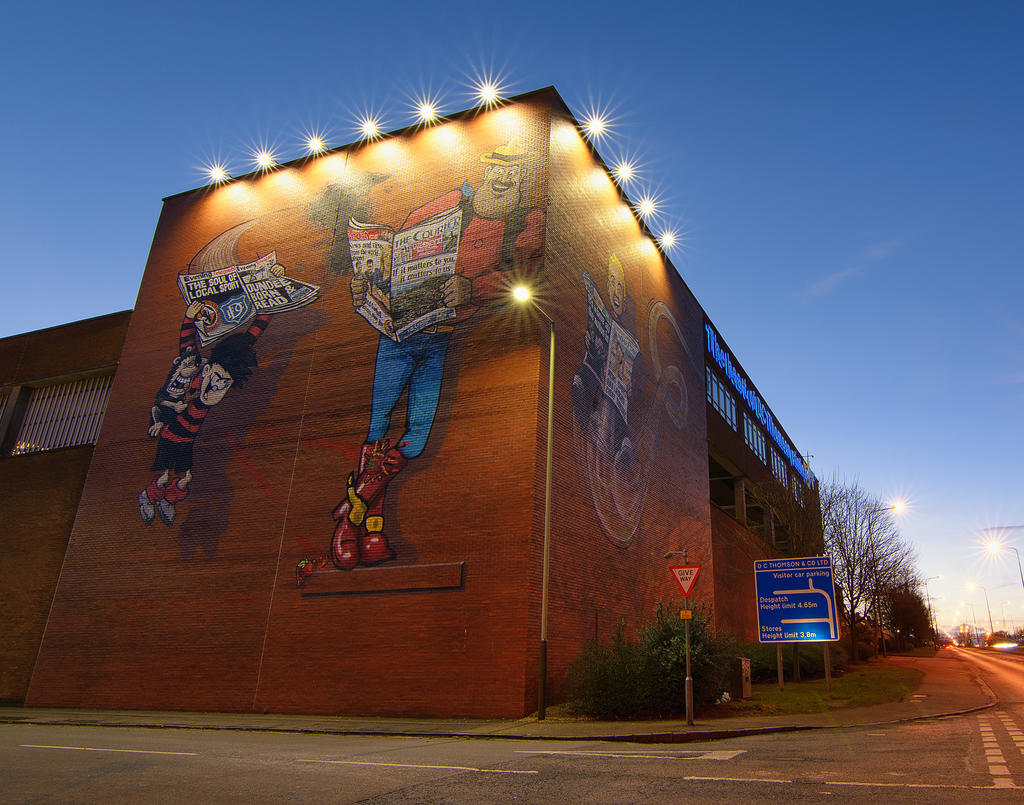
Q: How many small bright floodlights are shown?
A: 10